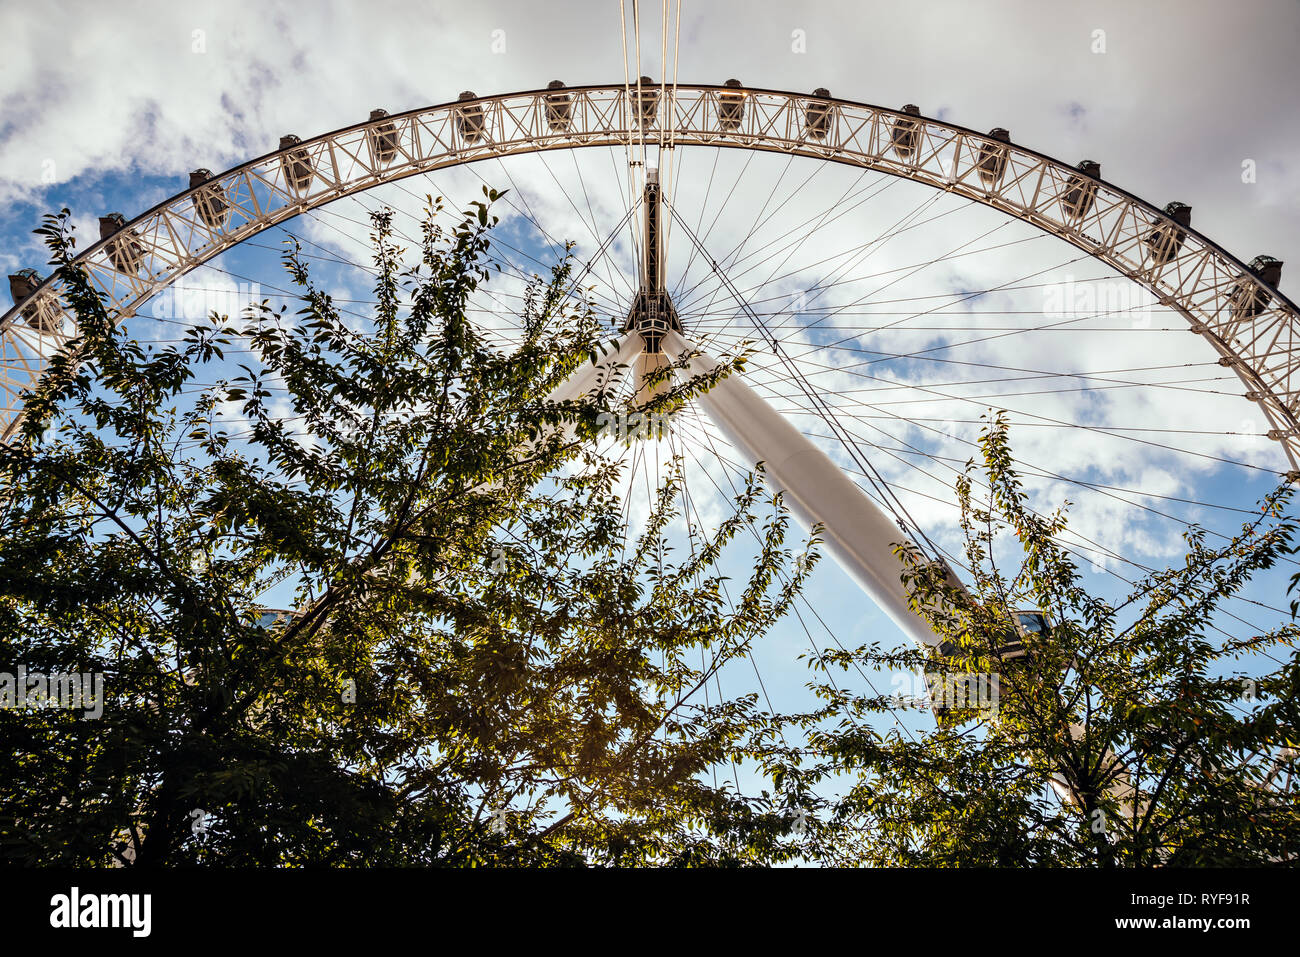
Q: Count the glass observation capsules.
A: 15